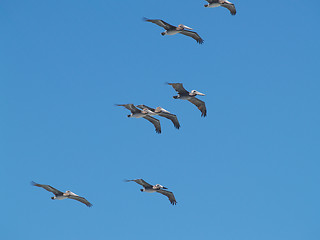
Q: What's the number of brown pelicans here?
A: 7